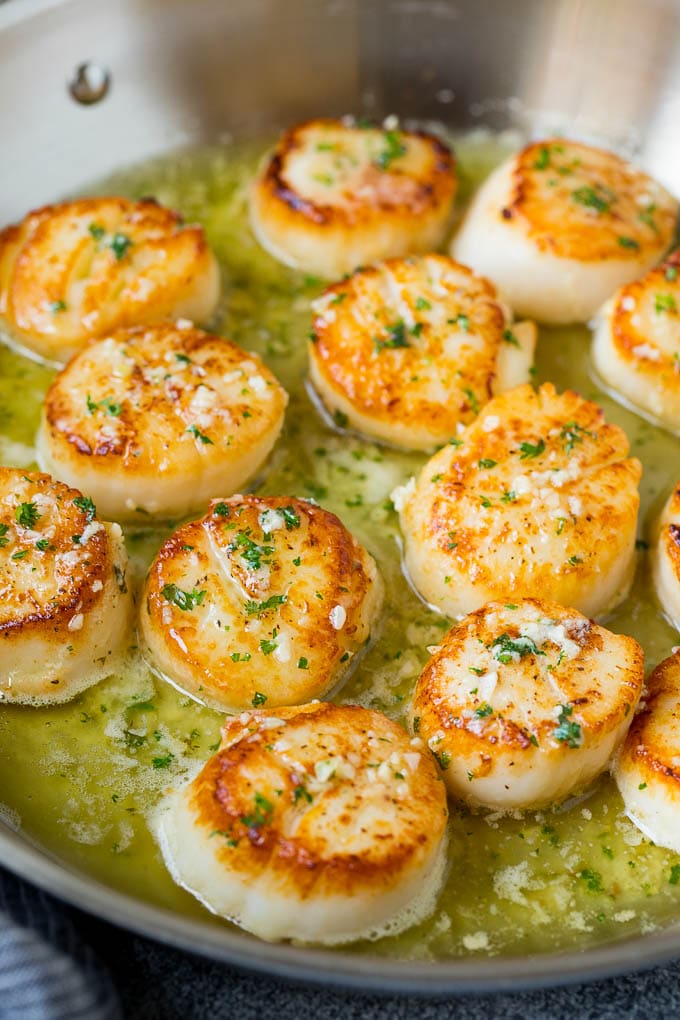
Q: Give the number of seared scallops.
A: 13